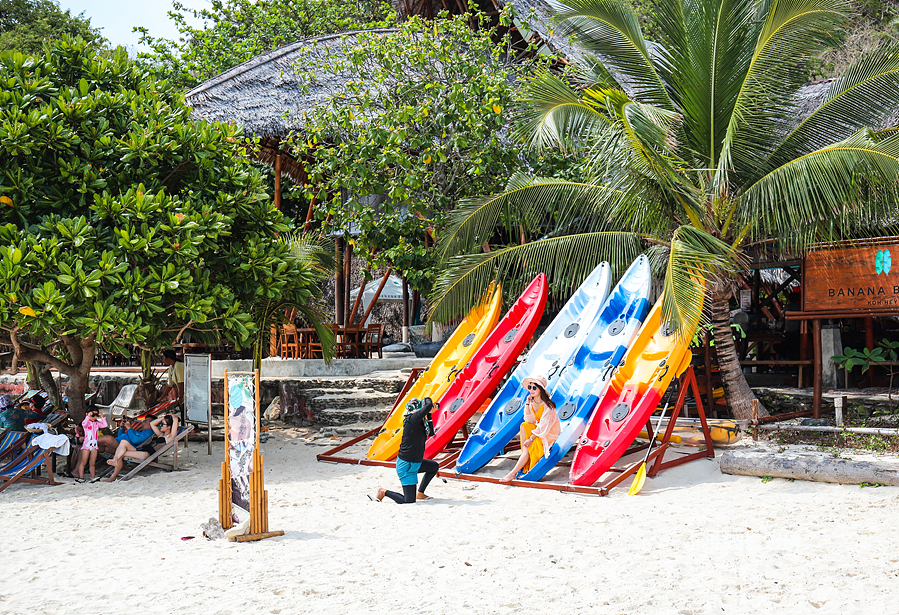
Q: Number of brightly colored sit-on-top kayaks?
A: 5